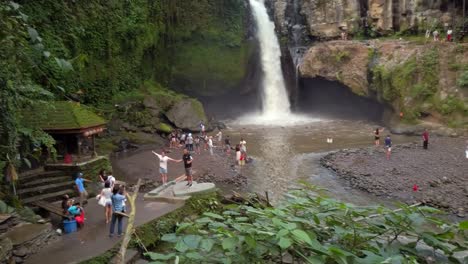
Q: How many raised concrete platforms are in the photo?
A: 1